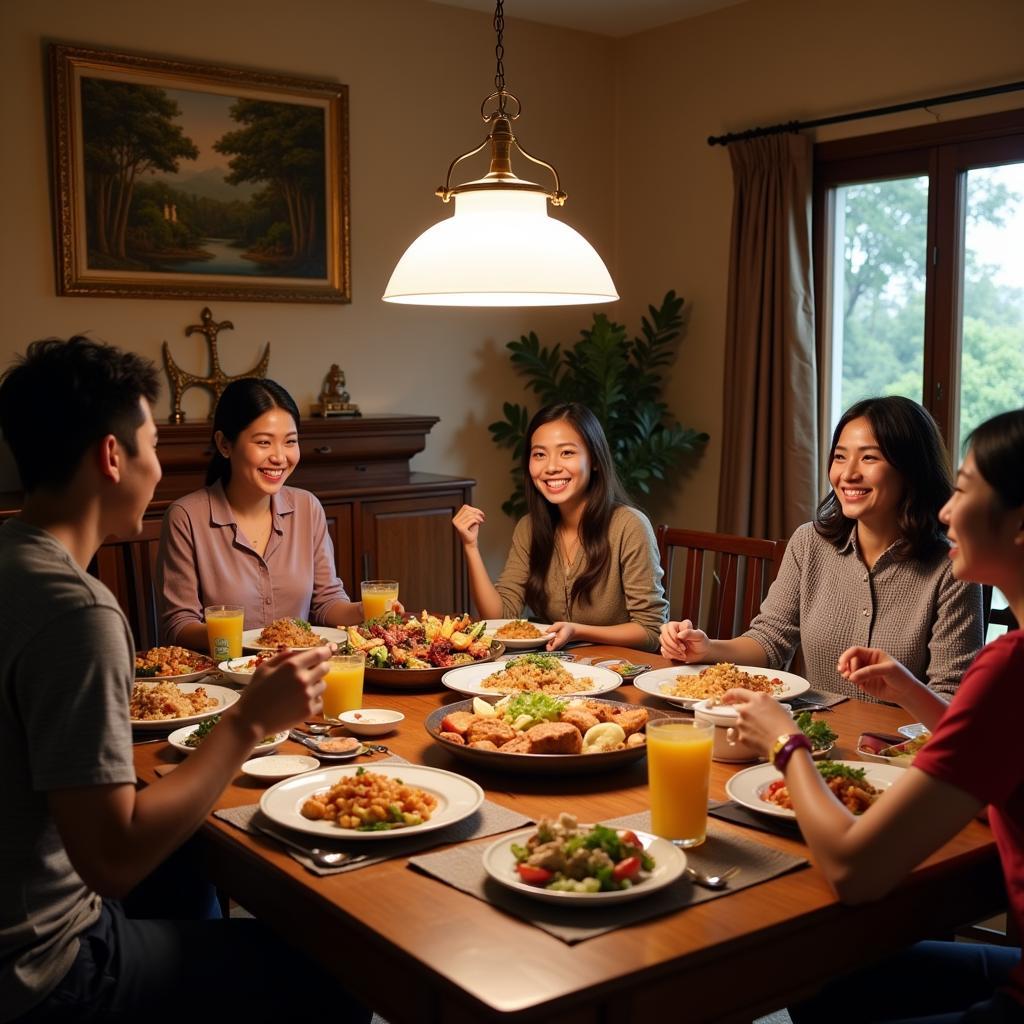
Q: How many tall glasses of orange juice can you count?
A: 4